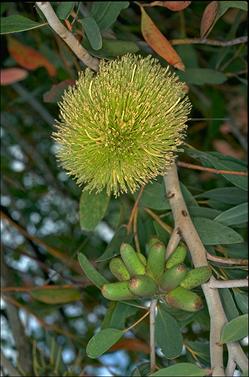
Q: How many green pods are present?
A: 11